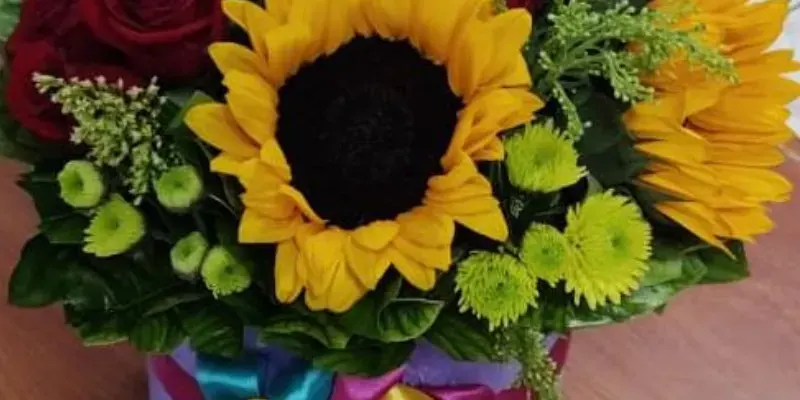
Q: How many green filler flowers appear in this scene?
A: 9